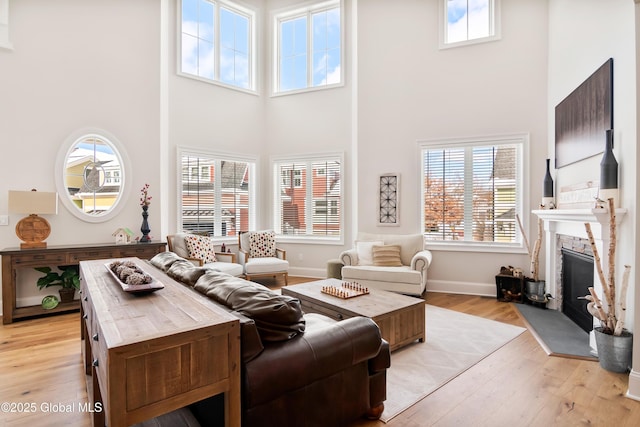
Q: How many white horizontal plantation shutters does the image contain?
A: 3